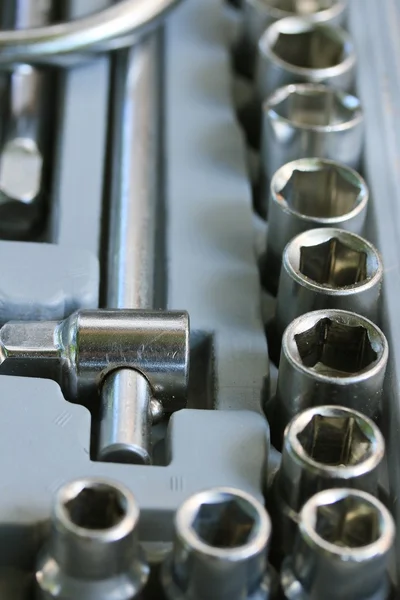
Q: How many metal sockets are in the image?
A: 10